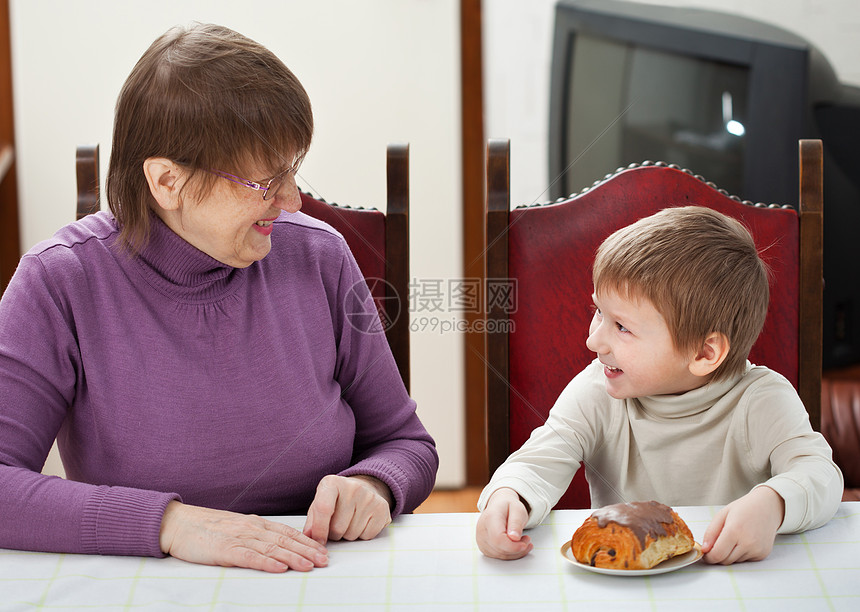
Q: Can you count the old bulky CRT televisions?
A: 1